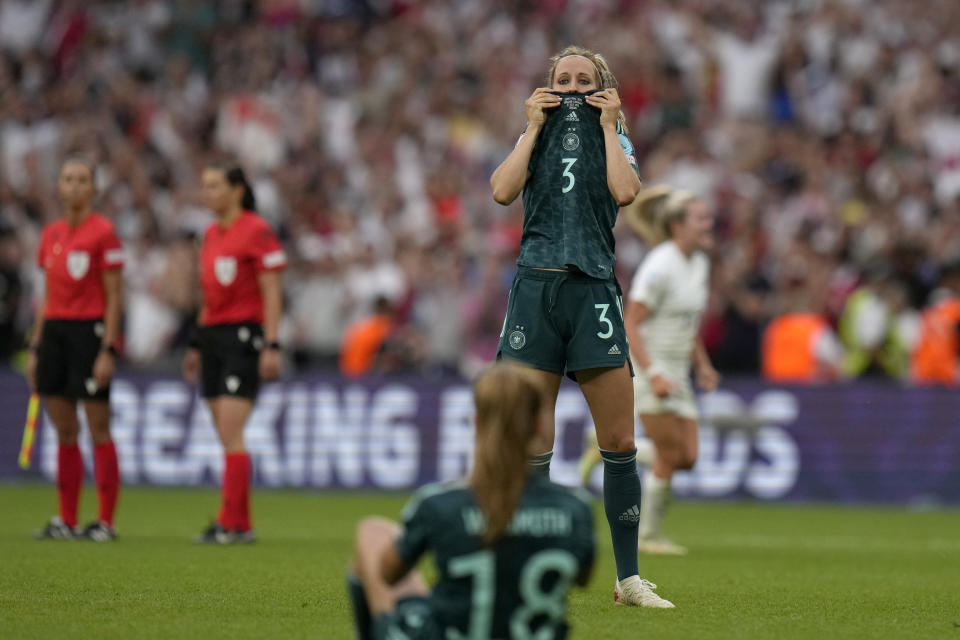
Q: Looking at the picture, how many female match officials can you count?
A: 2